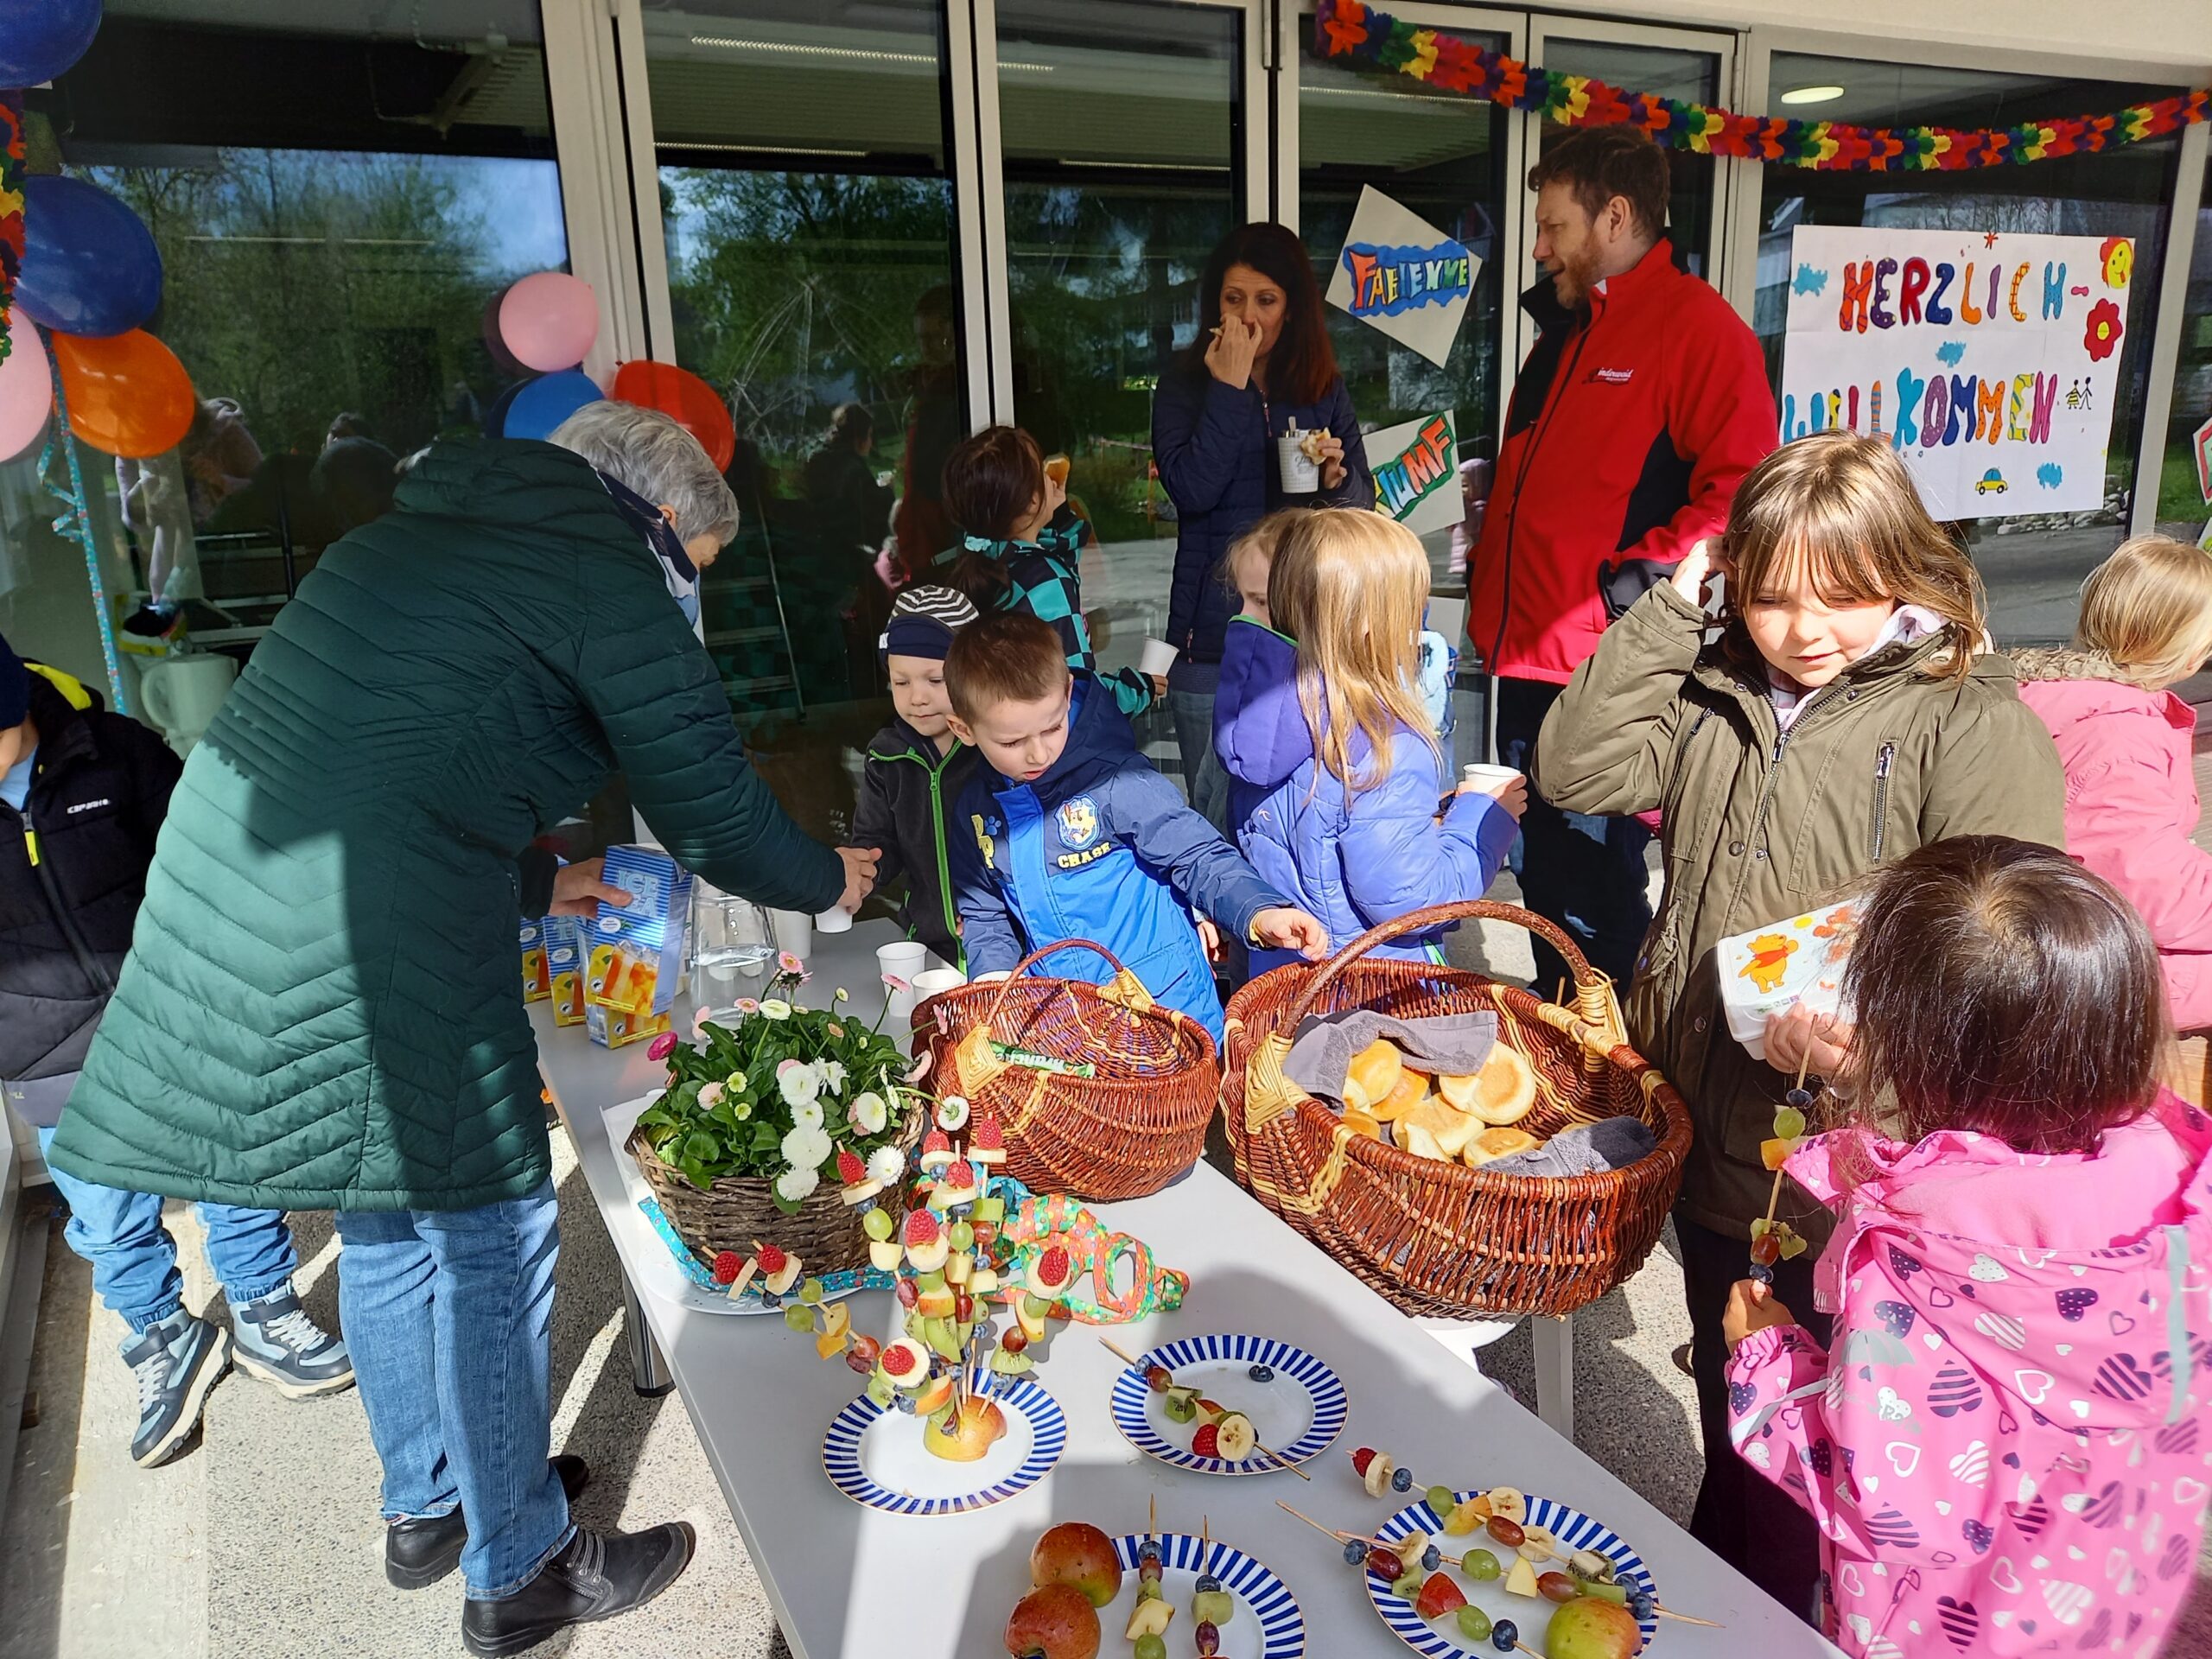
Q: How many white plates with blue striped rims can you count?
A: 4